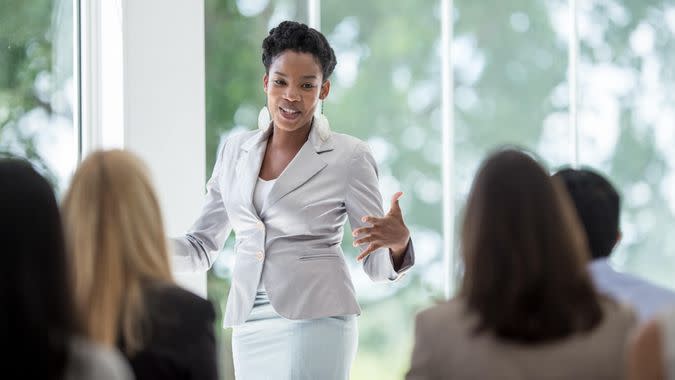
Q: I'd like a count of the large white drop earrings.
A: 2